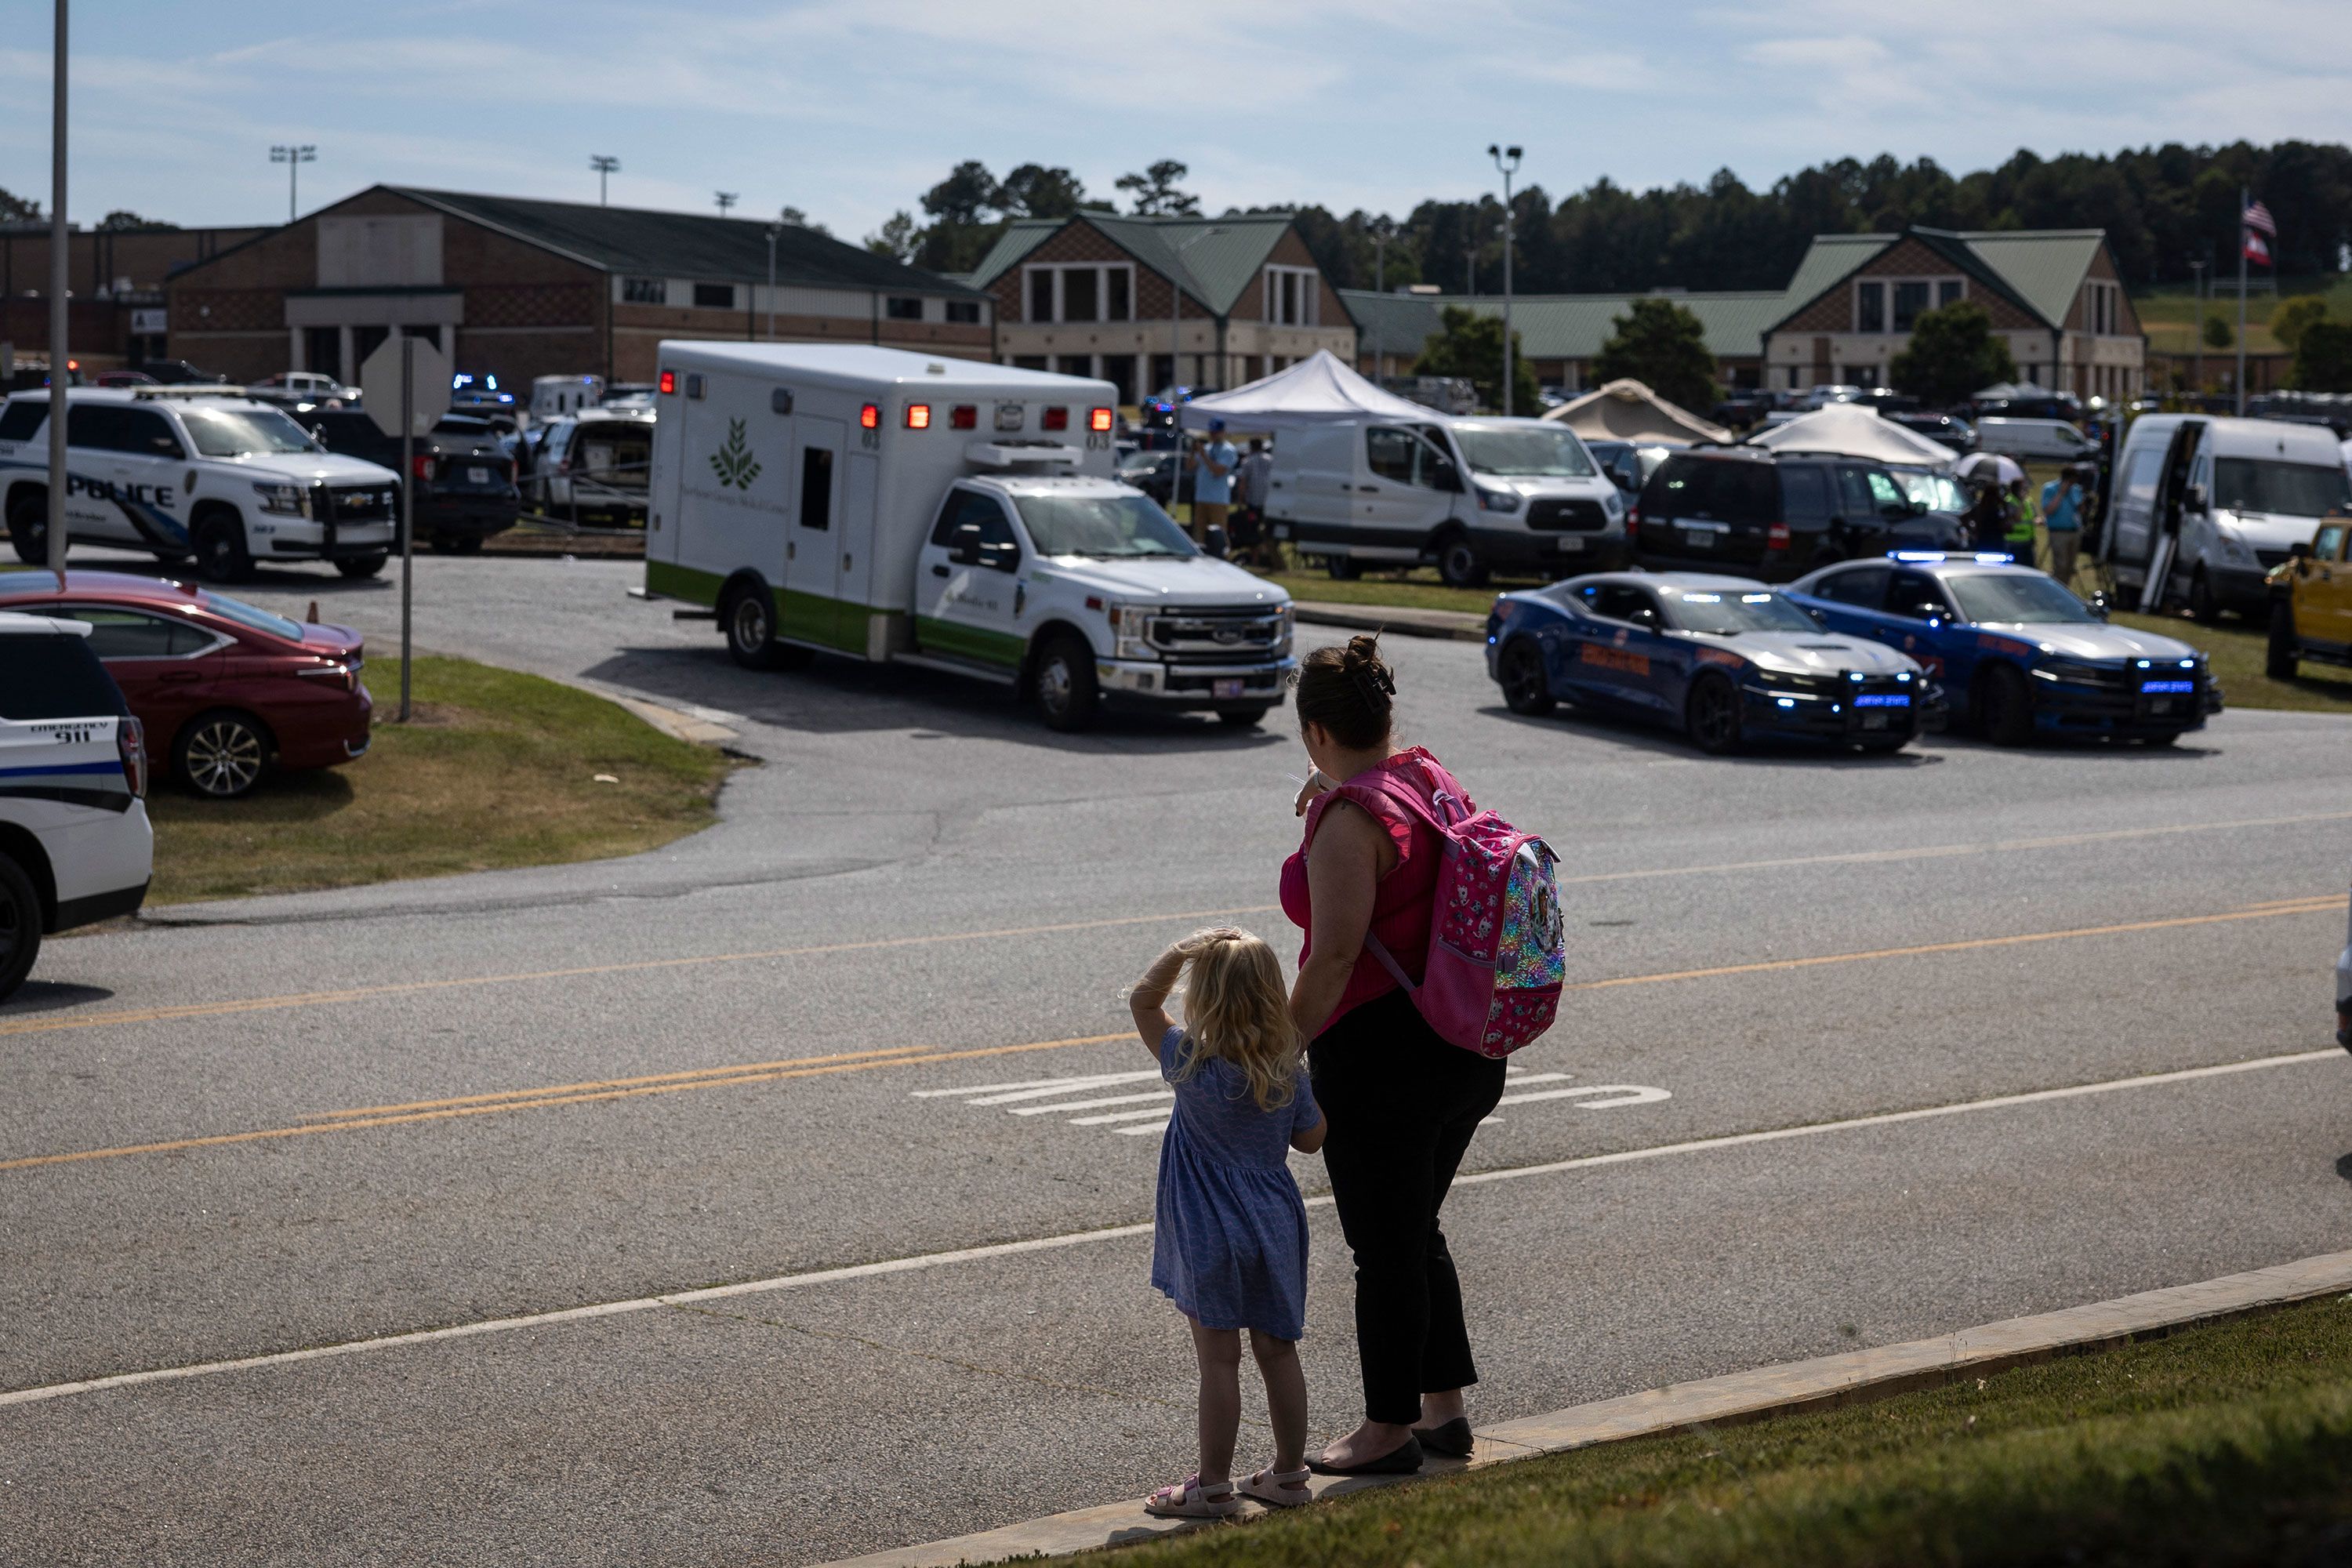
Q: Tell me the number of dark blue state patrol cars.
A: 2